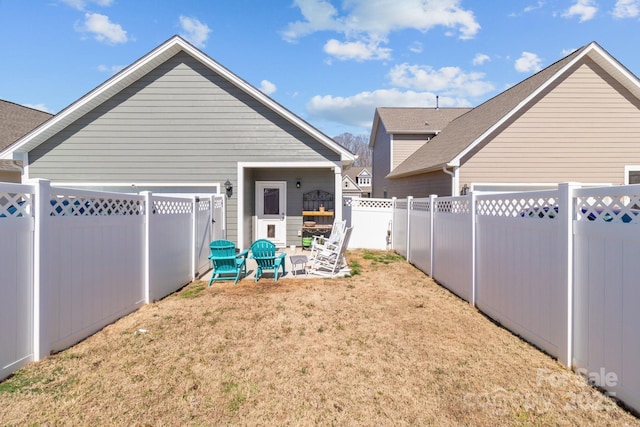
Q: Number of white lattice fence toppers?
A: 11